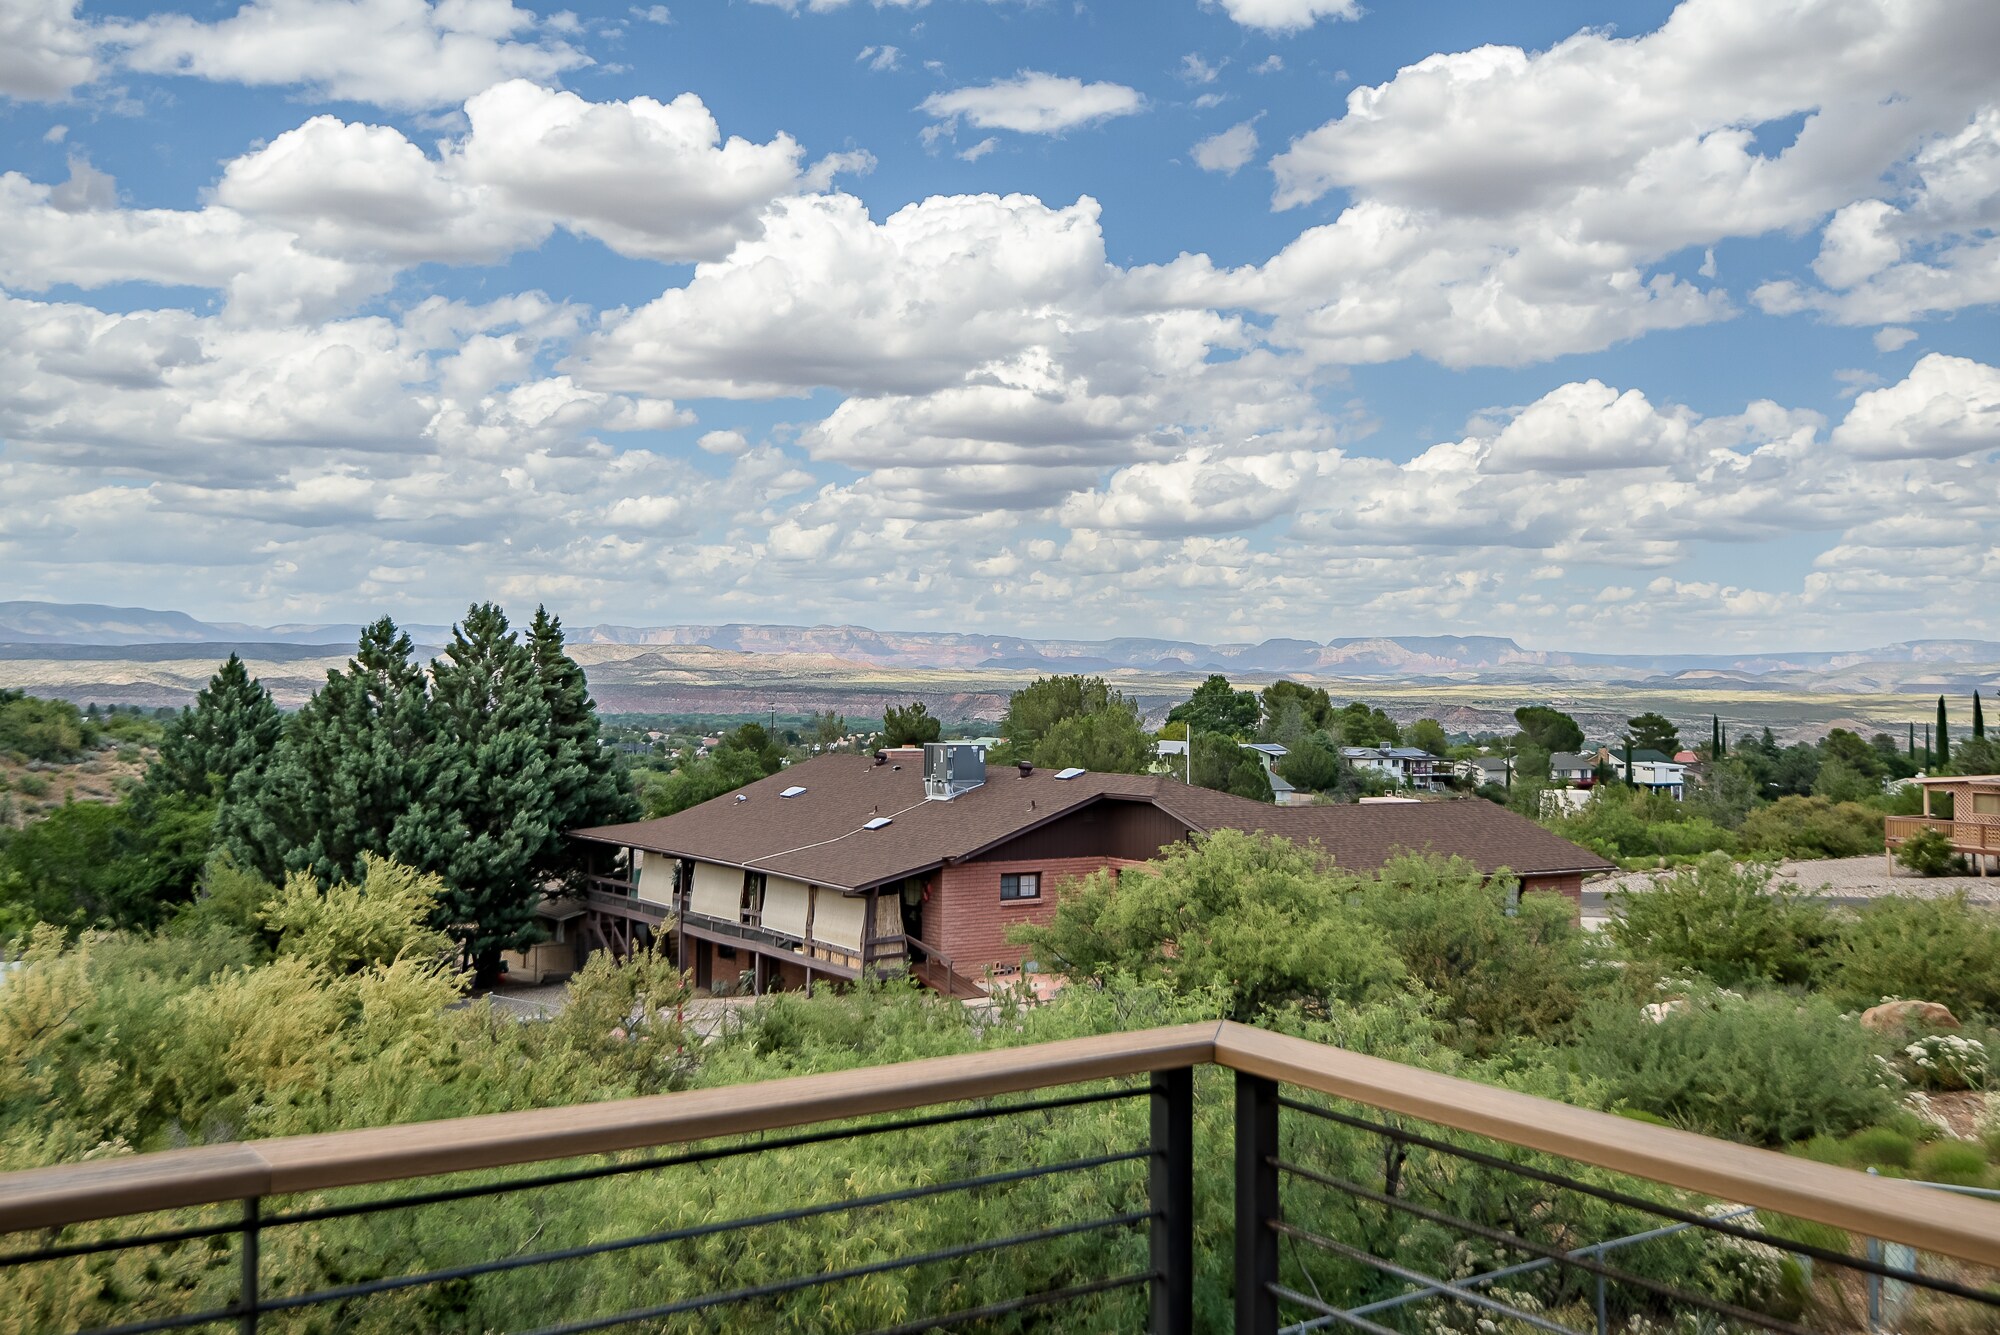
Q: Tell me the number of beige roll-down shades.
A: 4